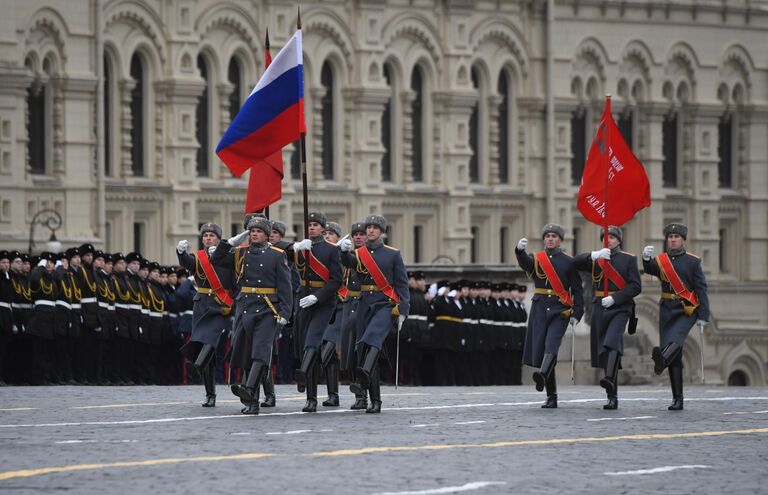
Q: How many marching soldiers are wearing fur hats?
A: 11